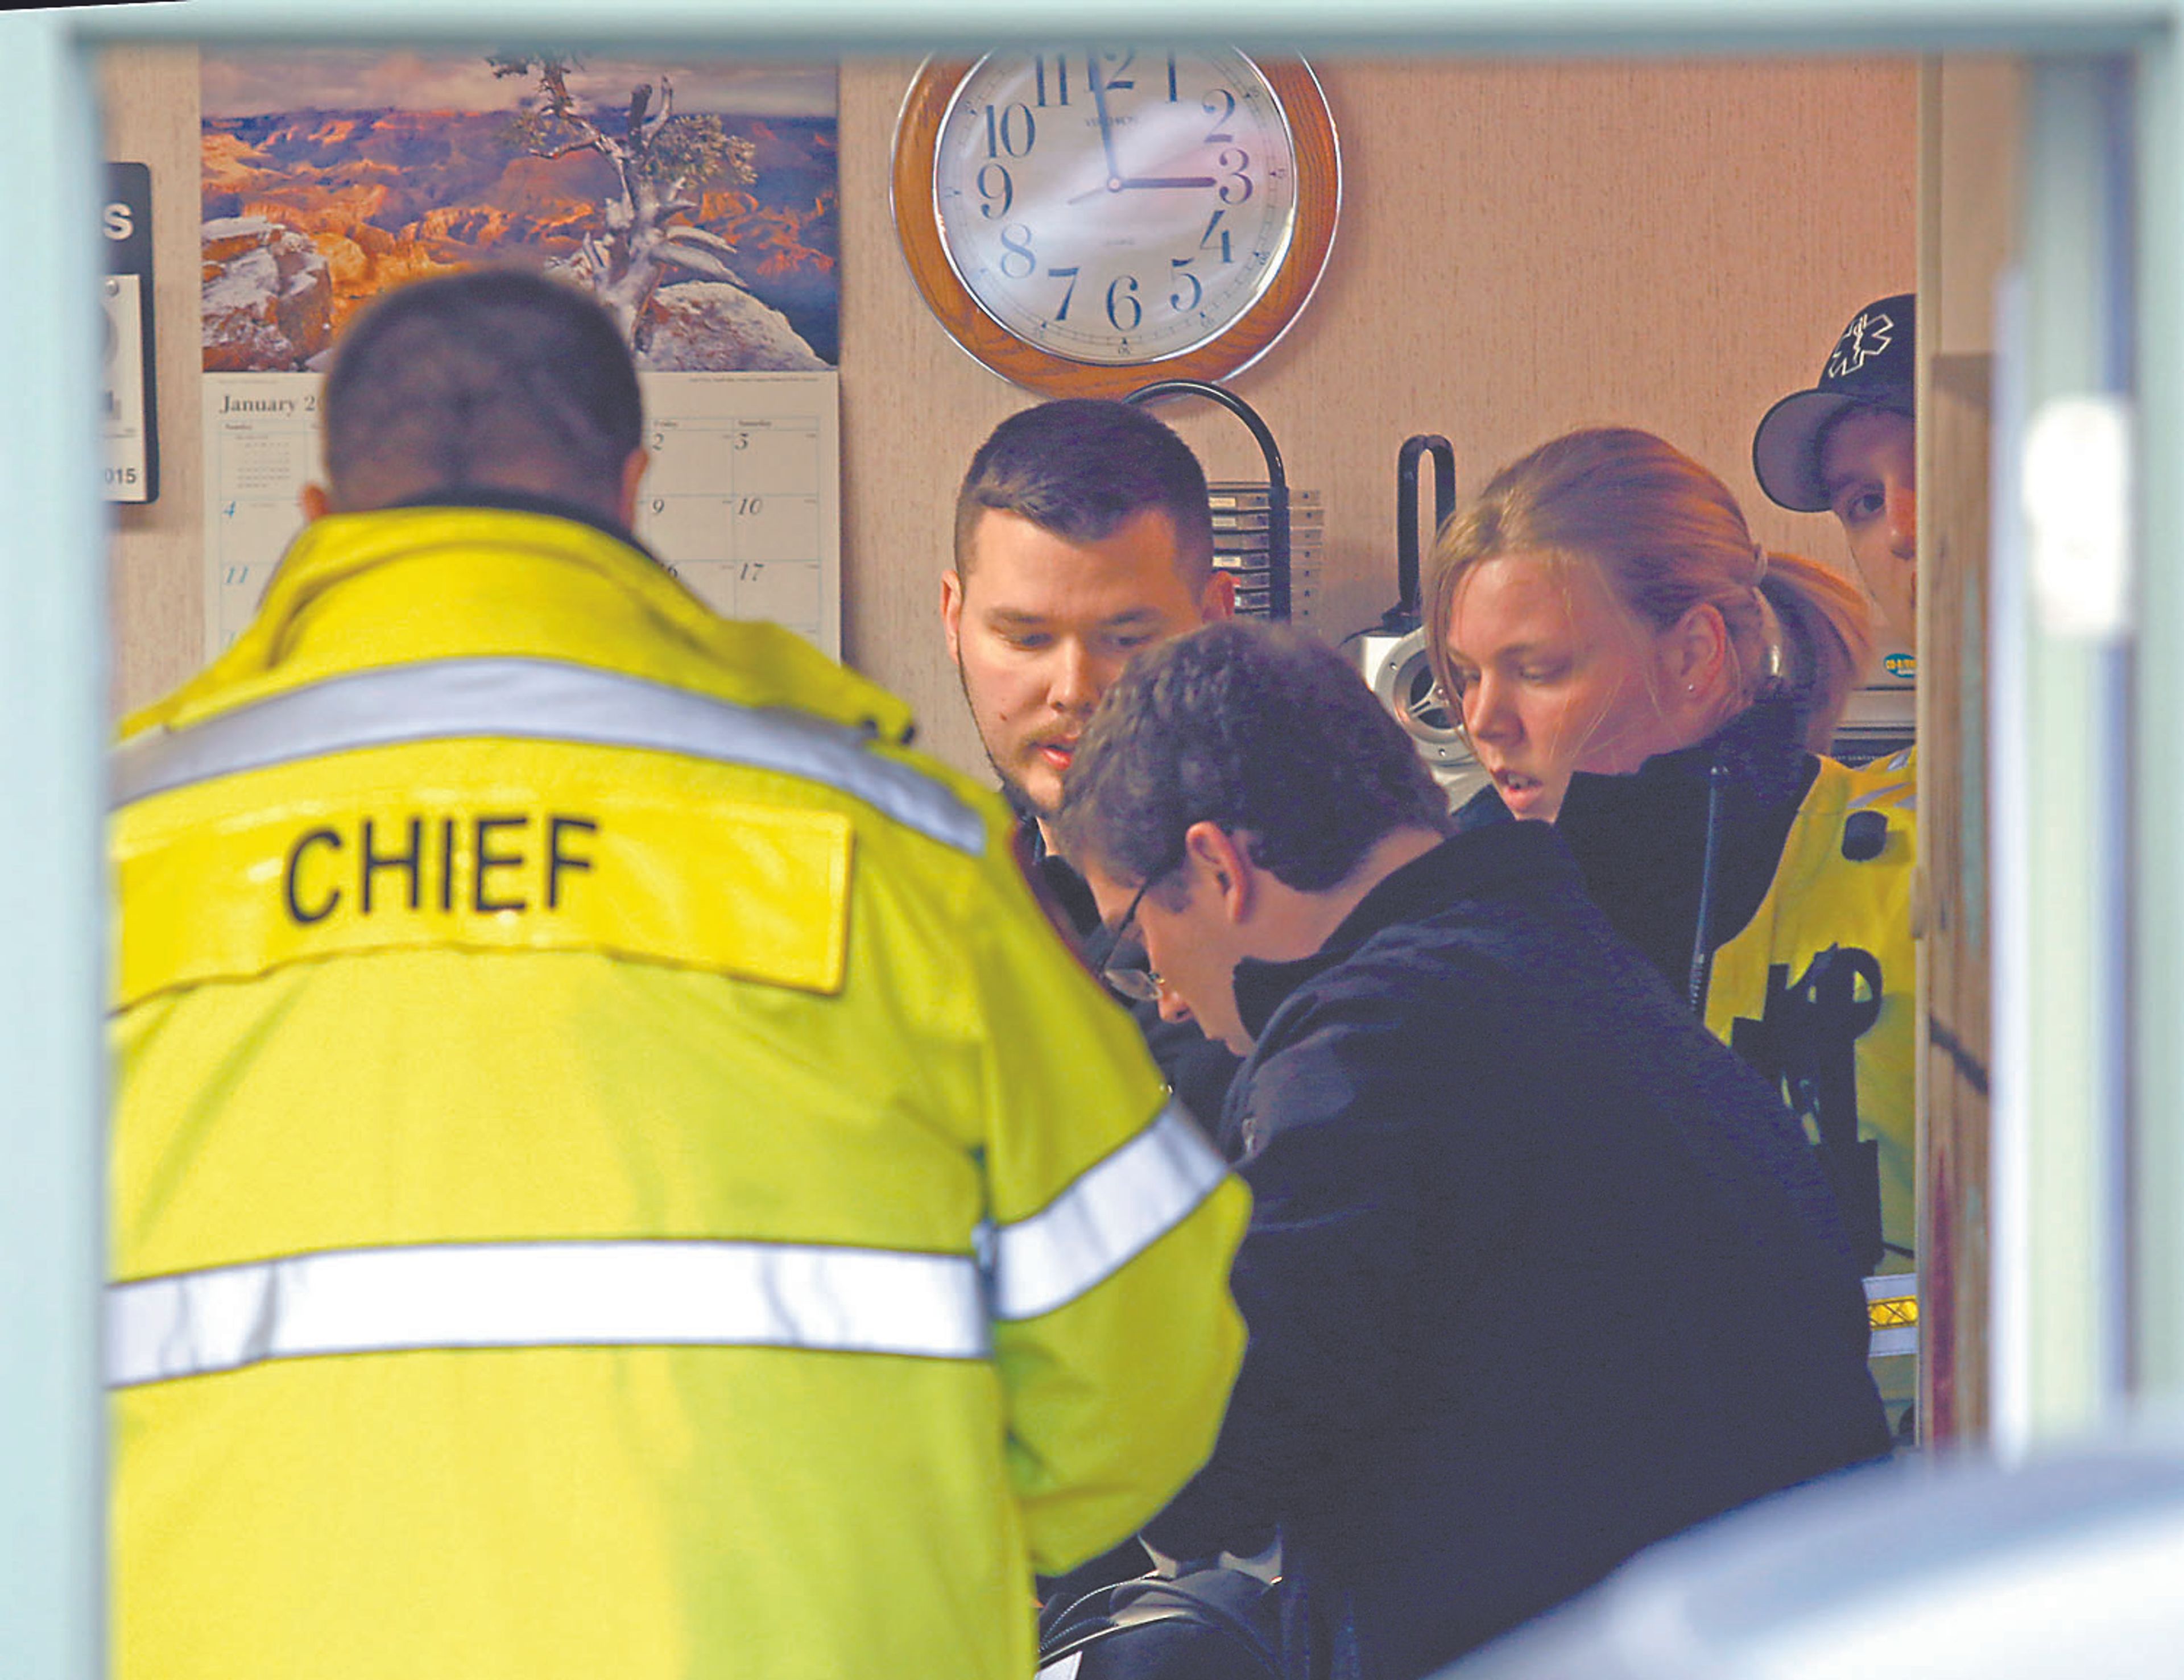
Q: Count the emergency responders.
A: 5